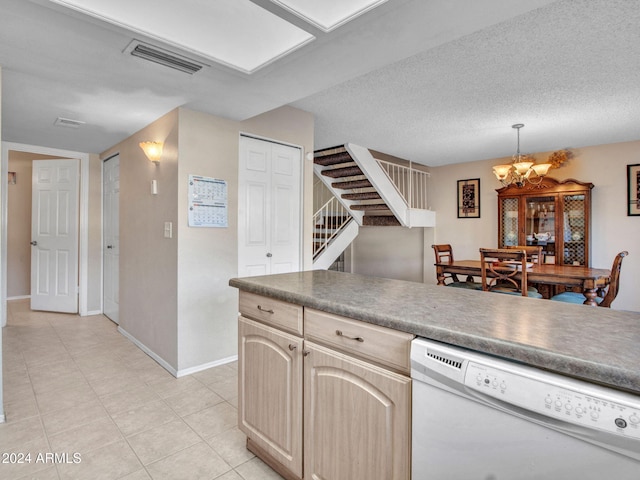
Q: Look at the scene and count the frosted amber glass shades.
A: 6